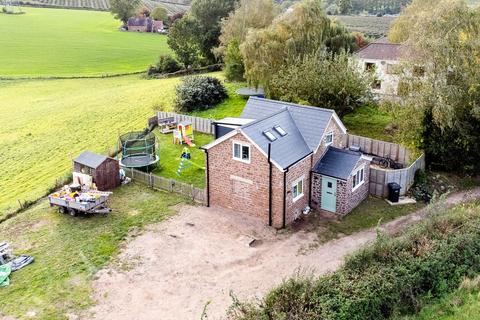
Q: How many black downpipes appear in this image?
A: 4